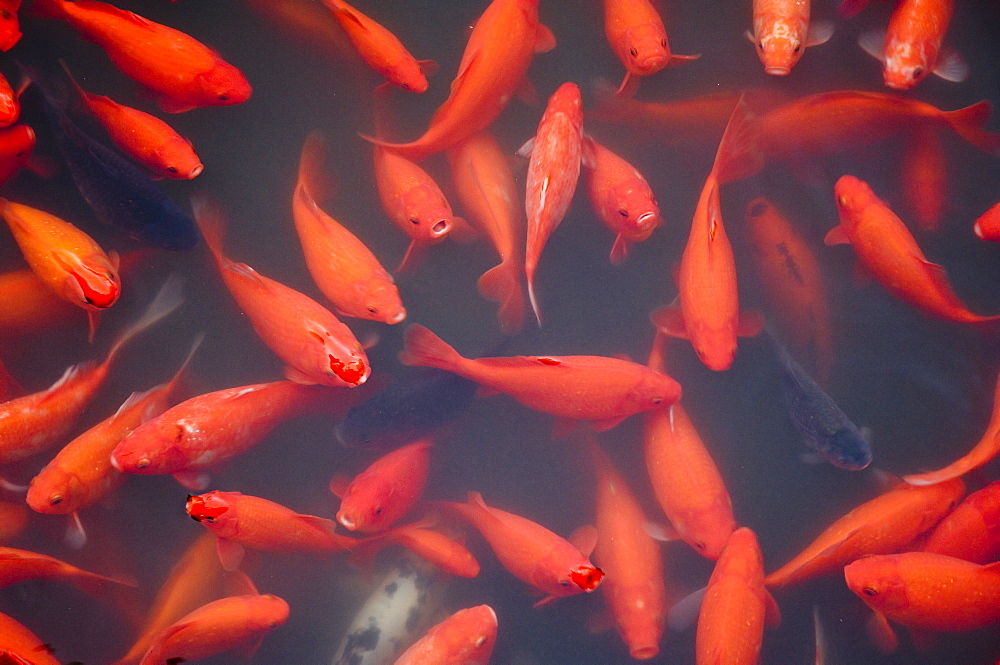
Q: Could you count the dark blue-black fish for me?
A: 3